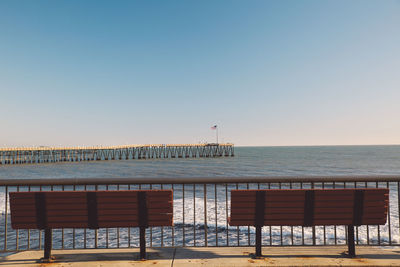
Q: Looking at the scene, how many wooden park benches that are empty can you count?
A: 2